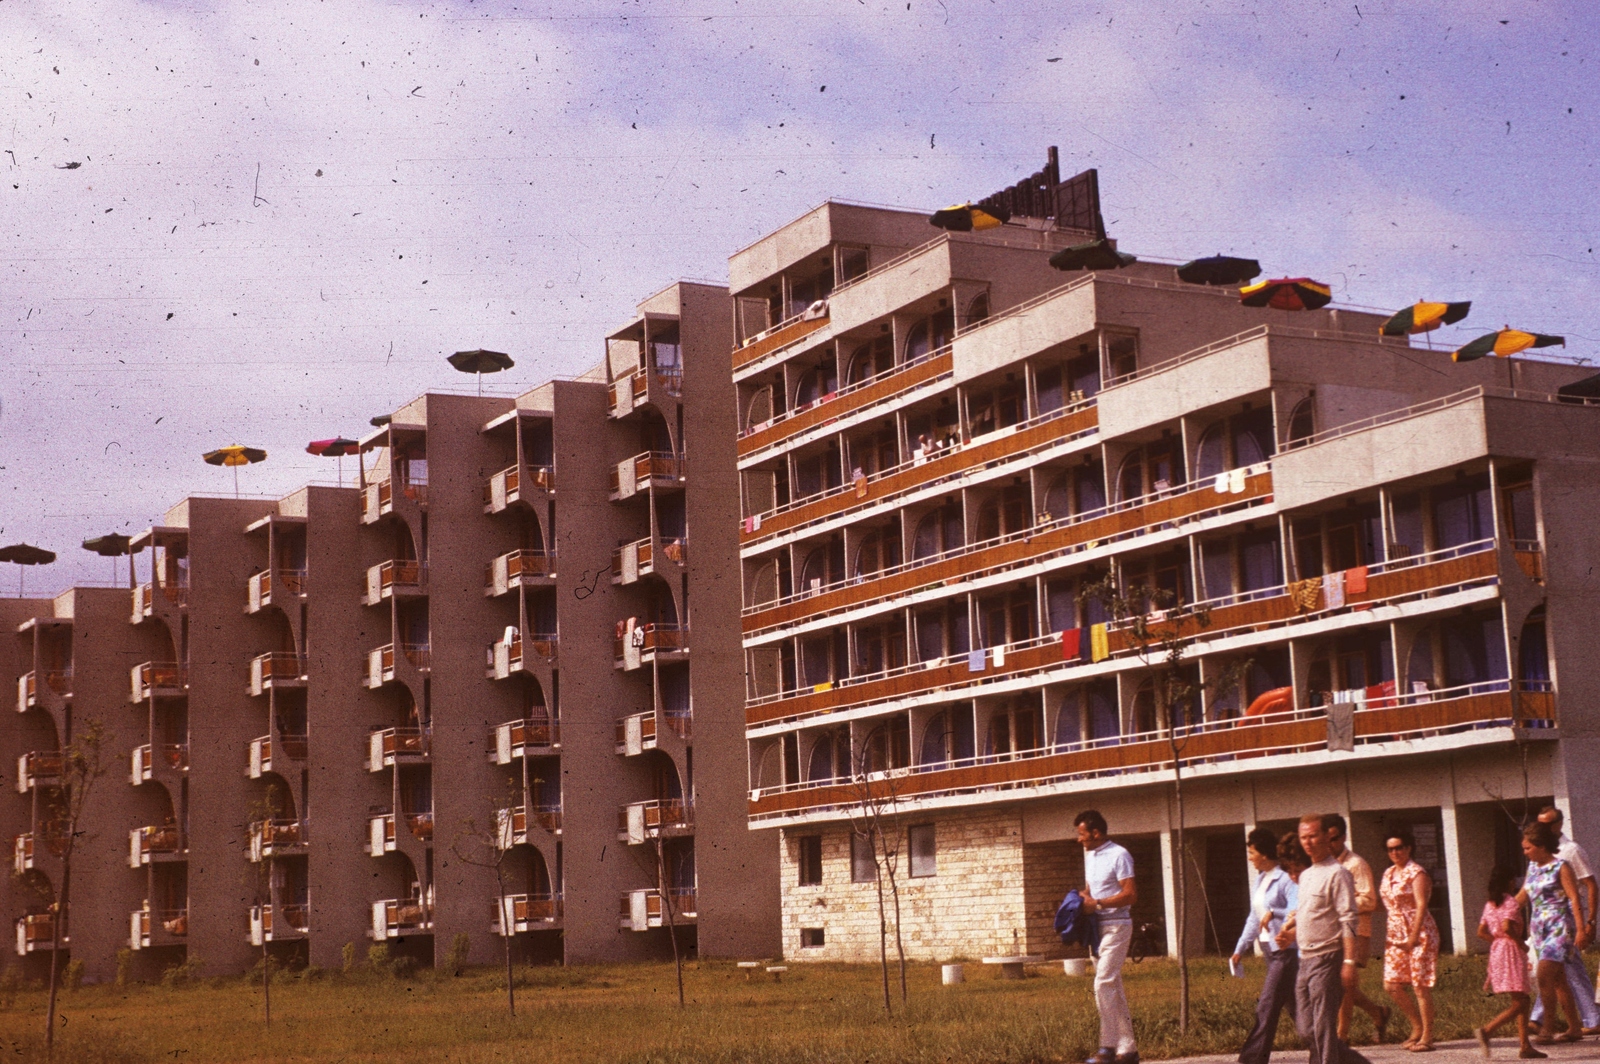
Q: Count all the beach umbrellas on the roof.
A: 13